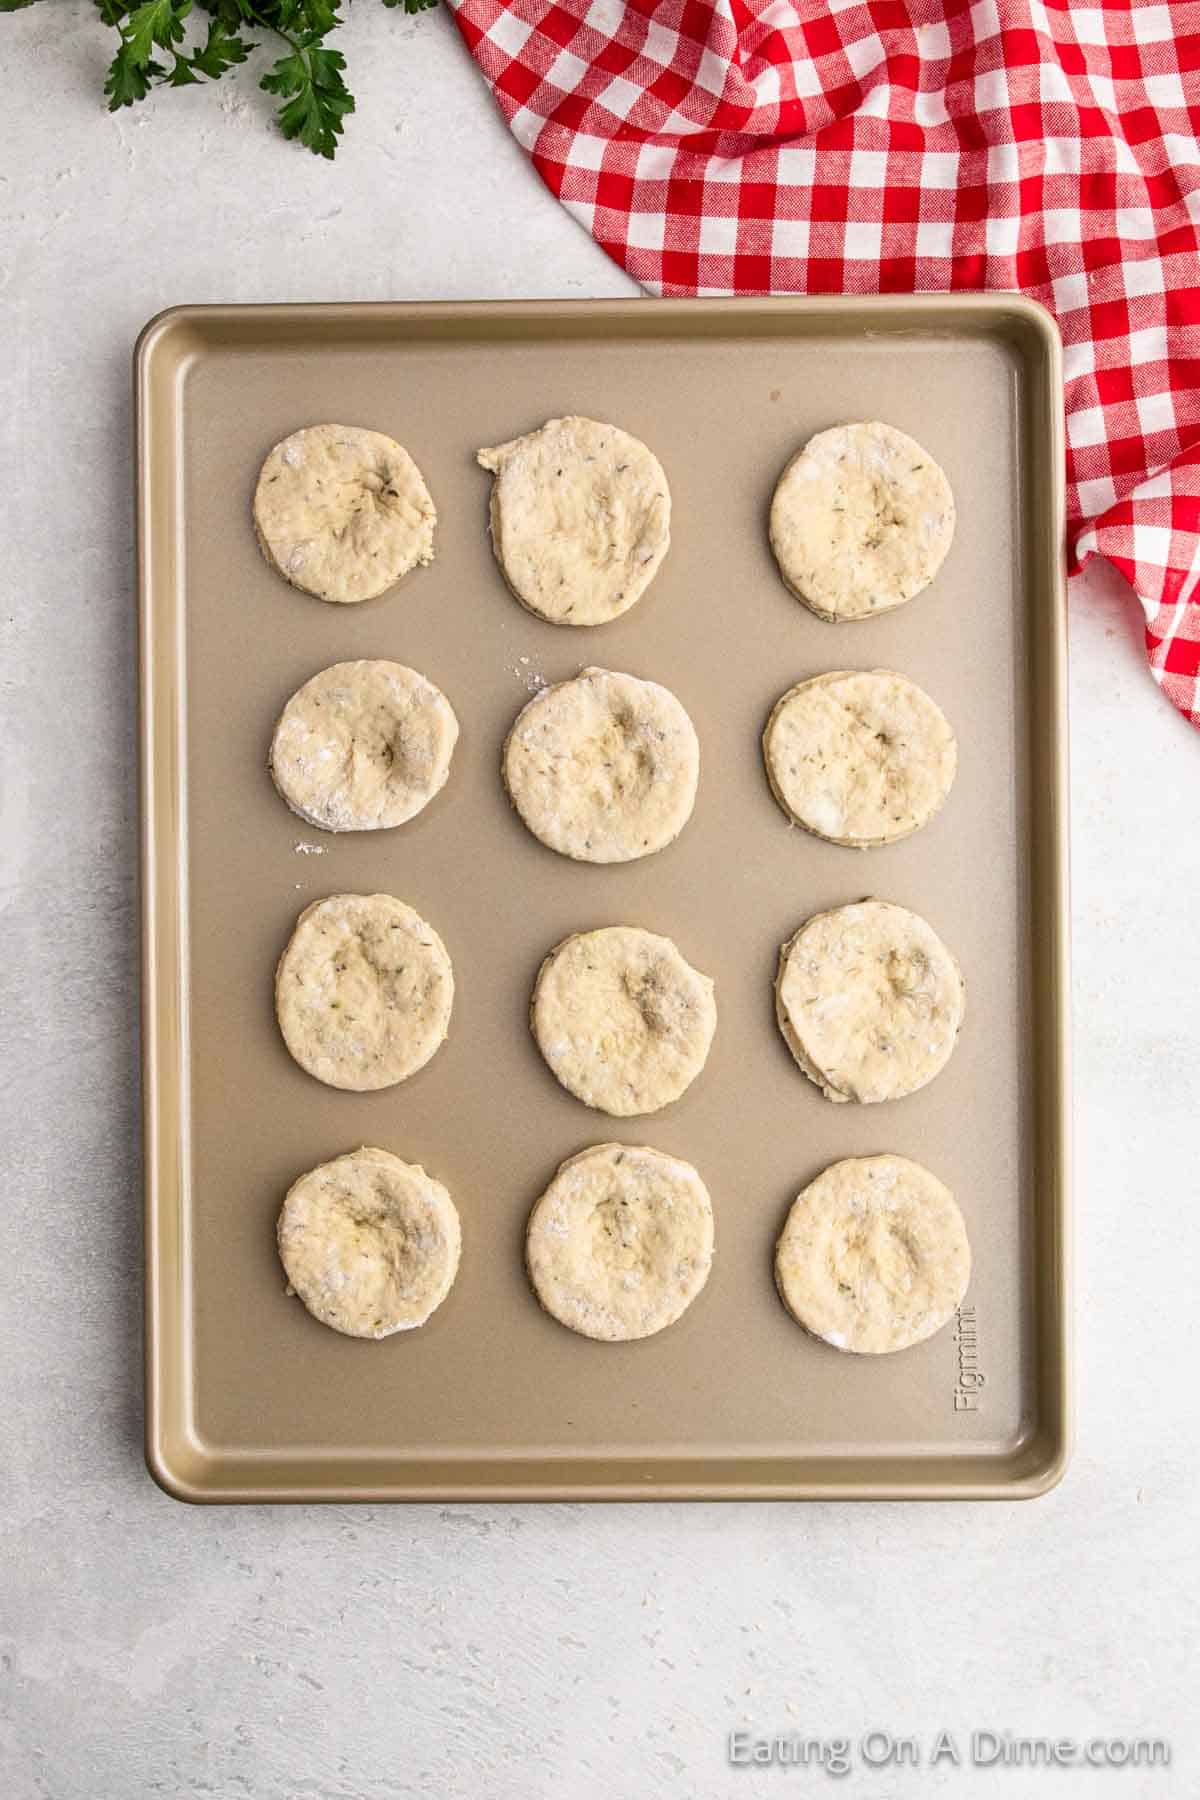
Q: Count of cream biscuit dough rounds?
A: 12